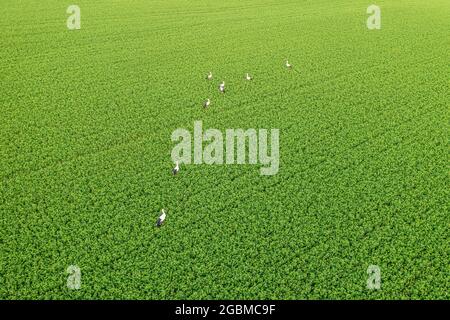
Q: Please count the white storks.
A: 7